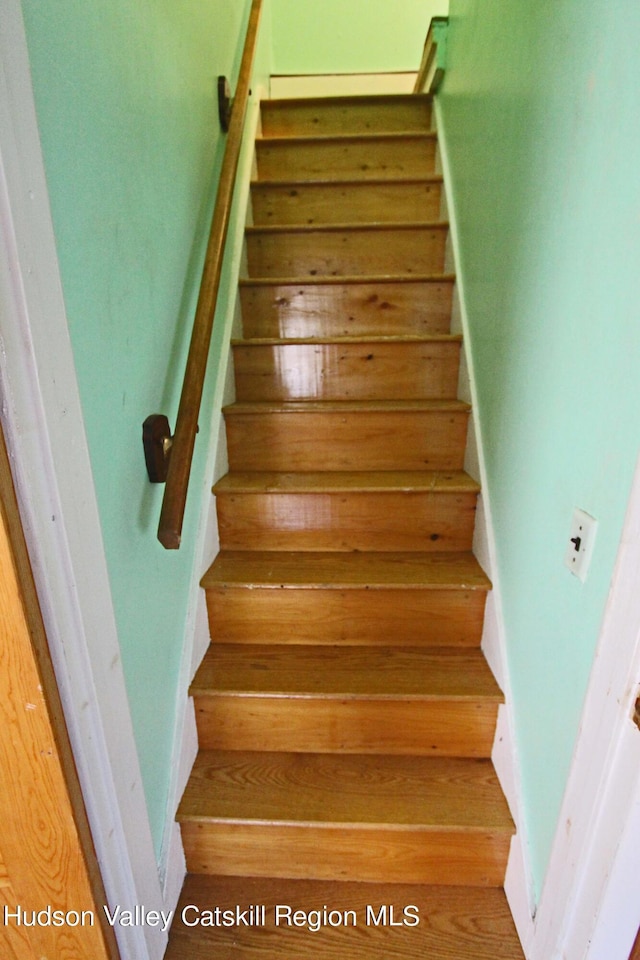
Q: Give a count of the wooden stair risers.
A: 11